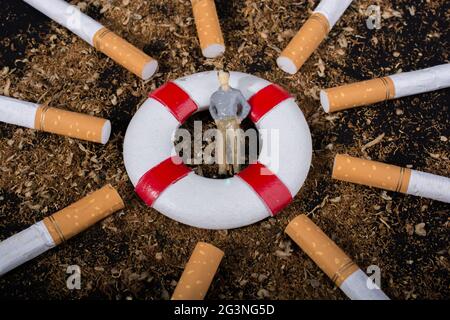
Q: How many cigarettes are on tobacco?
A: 9